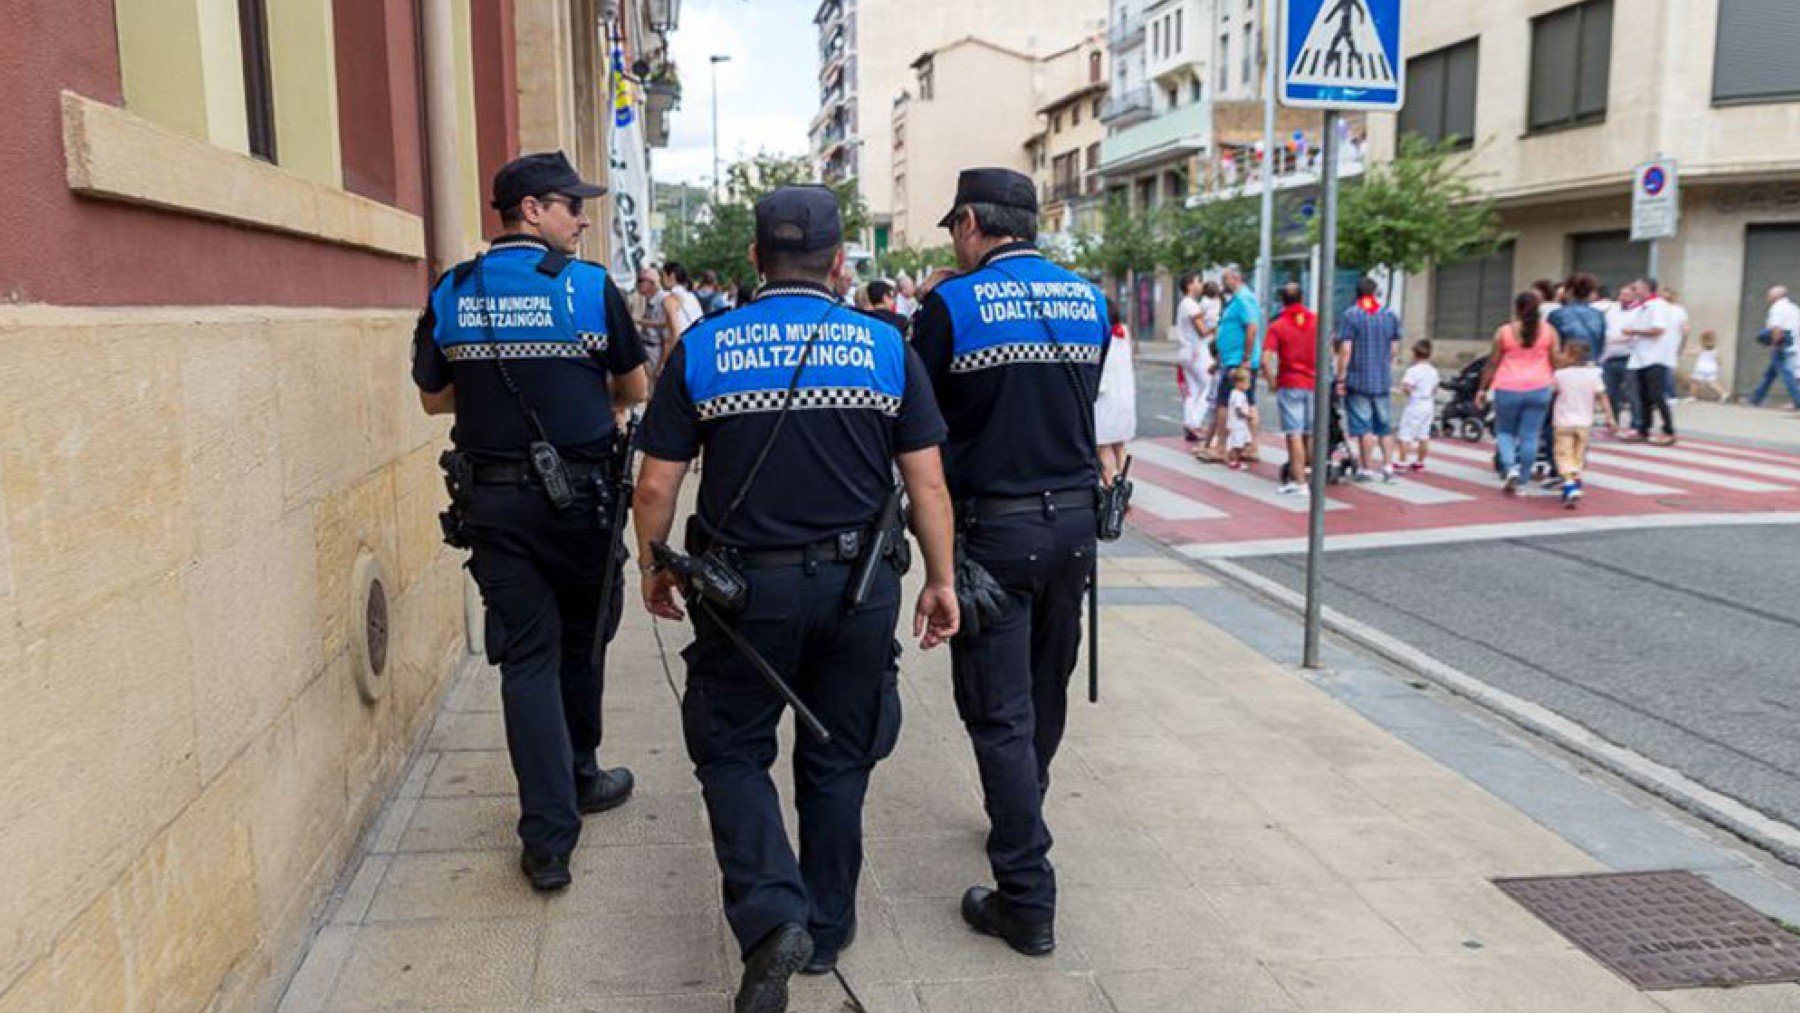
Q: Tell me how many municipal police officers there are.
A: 3